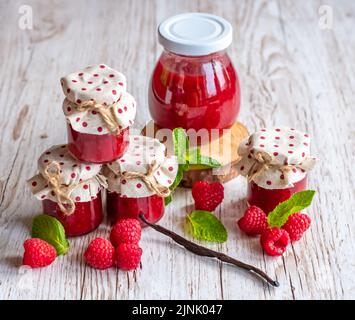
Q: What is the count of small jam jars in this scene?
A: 4